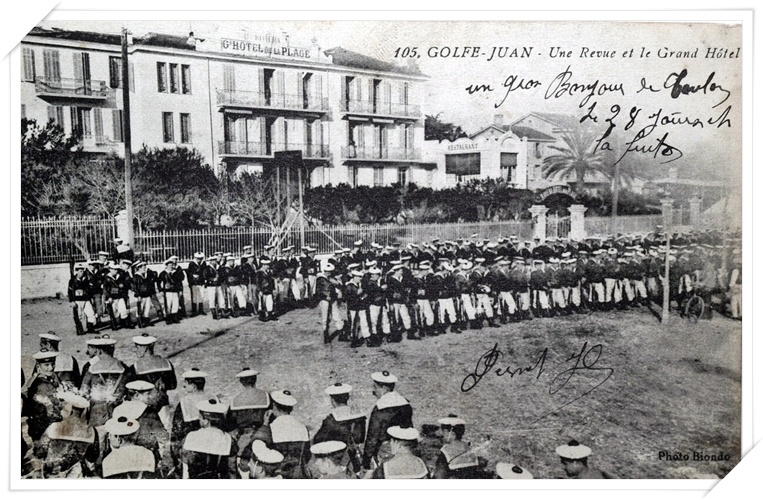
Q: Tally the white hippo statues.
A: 0